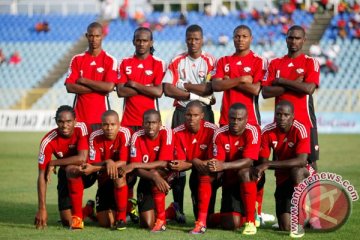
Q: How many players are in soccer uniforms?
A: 11